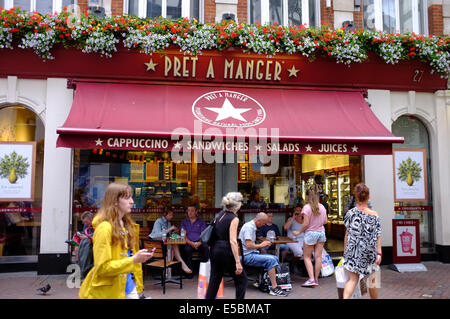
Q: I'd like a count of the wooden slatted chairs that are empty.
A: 1